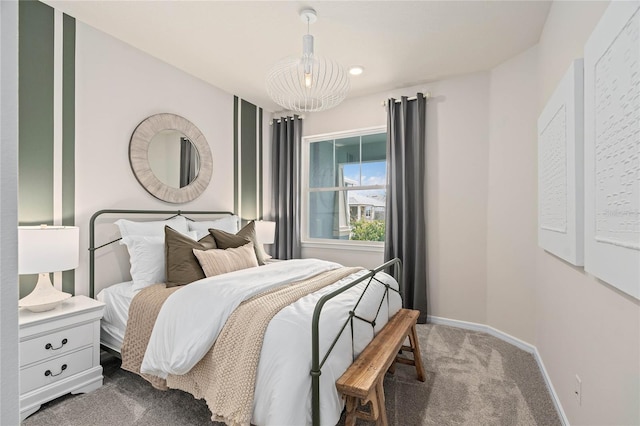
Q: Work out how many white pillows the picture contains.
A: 3